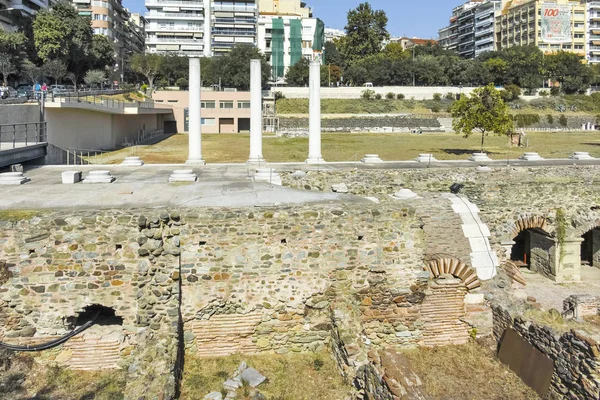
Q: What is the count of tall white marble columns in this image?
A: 3